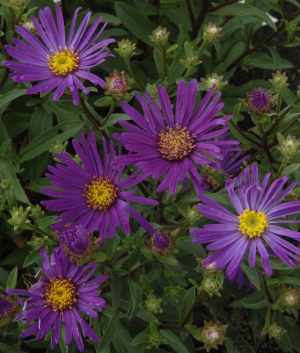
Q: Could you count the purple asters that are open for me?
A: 5